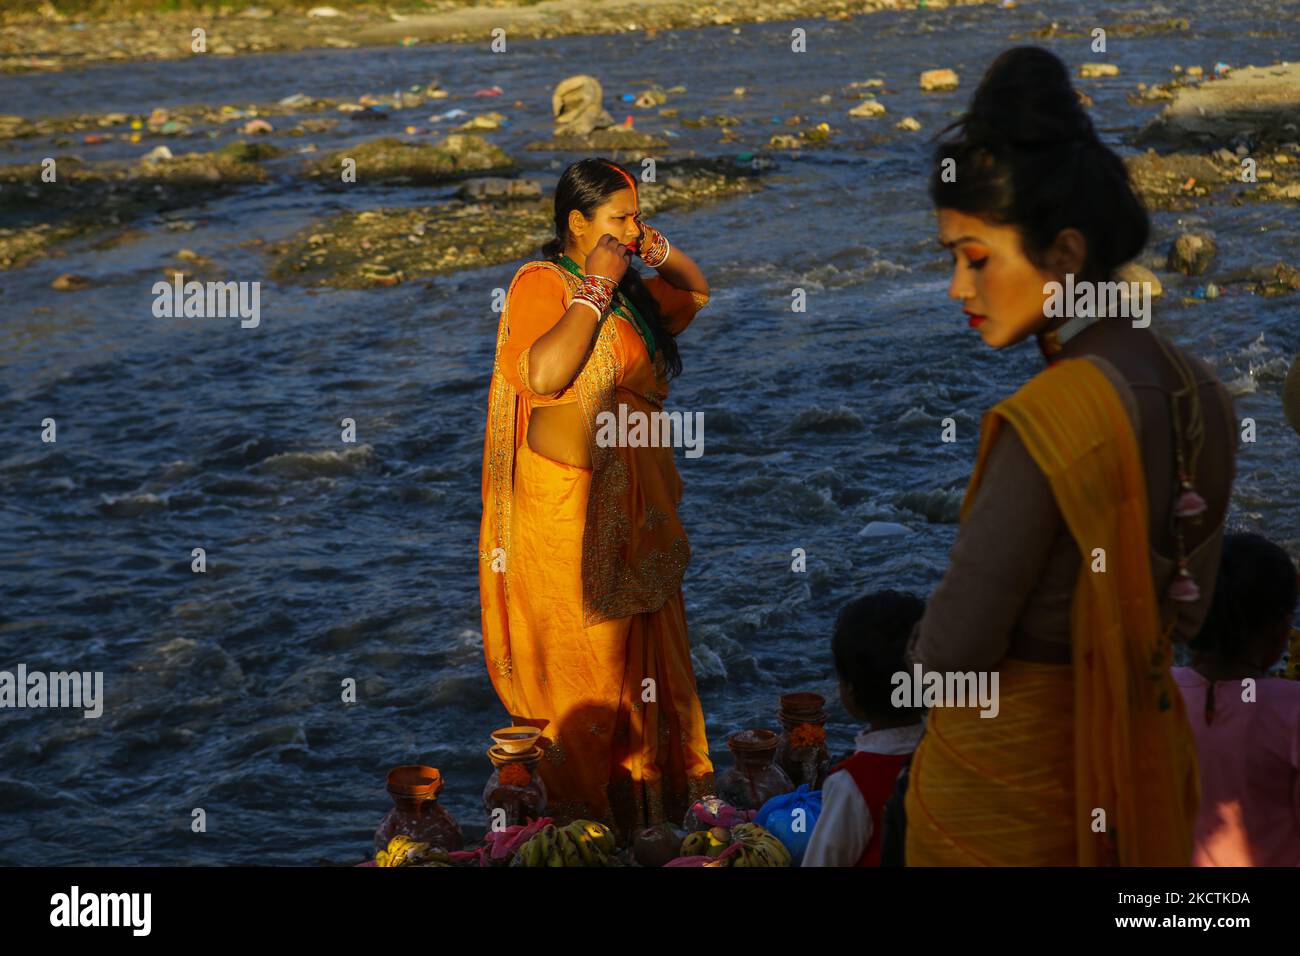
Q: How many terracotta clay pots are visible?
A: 4